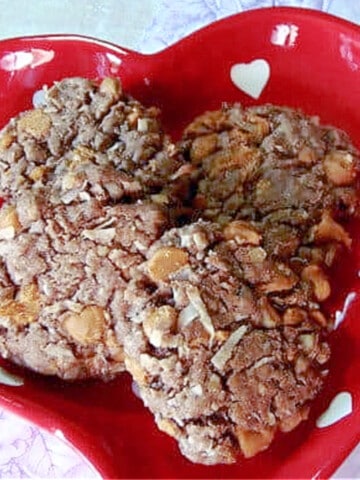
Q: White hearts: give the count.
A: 3